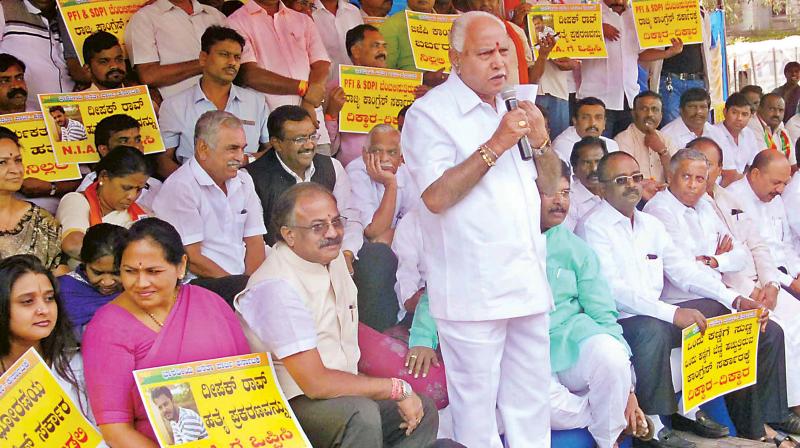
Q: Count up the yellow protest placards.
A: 10